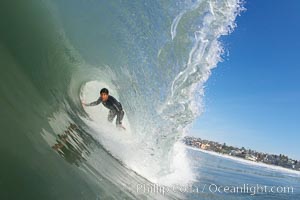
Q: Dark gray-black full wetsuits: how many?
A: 1